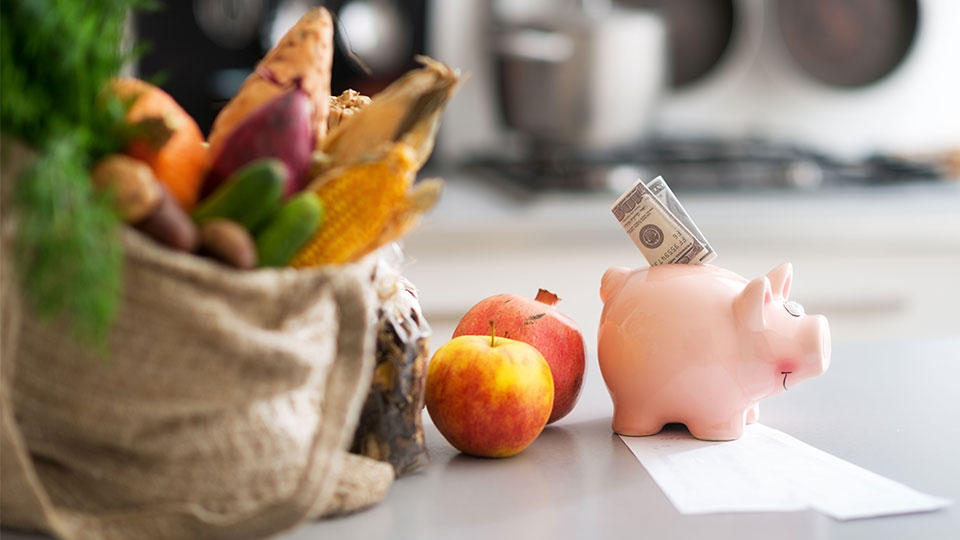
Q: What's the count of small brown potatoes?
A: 3